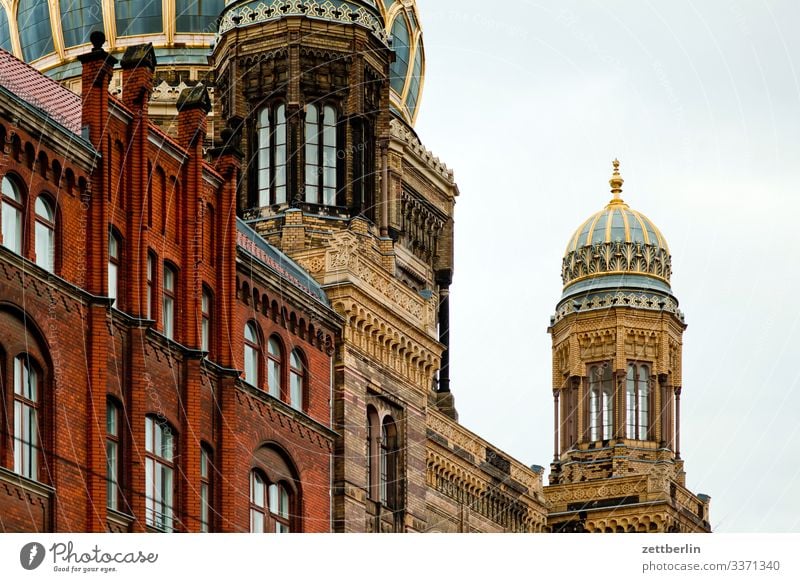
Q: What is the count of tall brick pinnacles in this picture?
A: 4